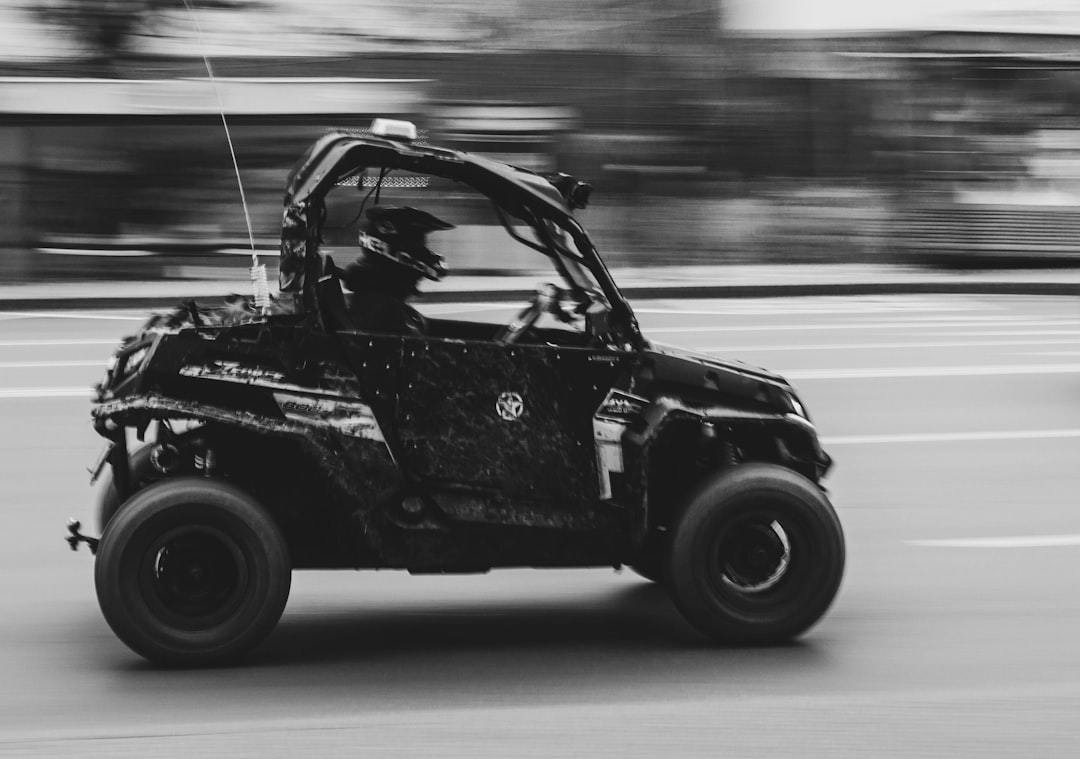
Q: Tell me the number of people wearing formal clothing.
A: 0